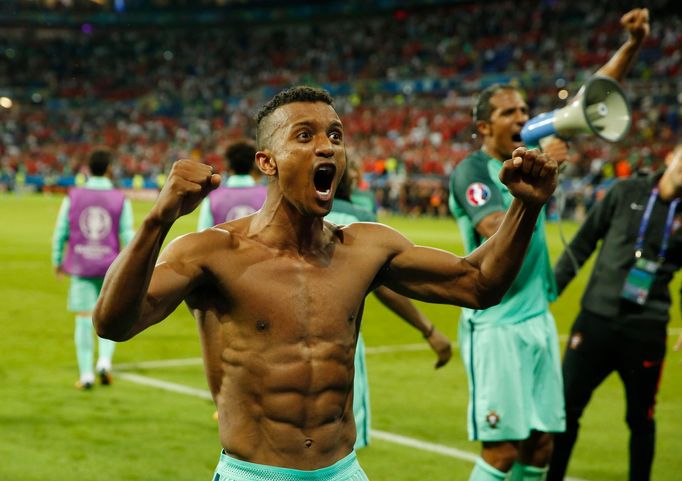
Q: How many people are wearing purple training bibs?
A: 2